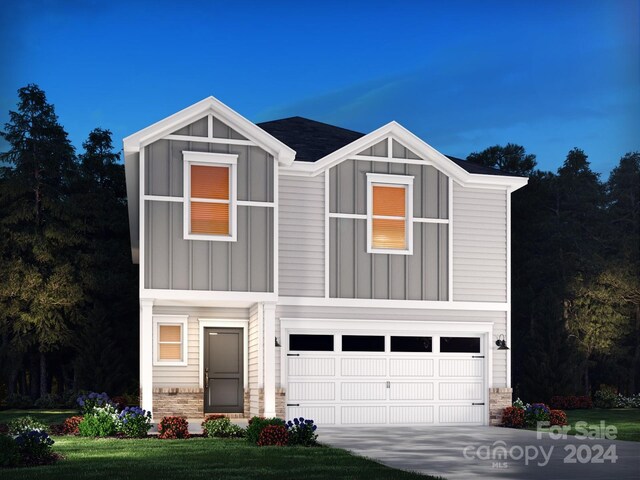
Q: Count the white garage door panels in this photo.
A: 12